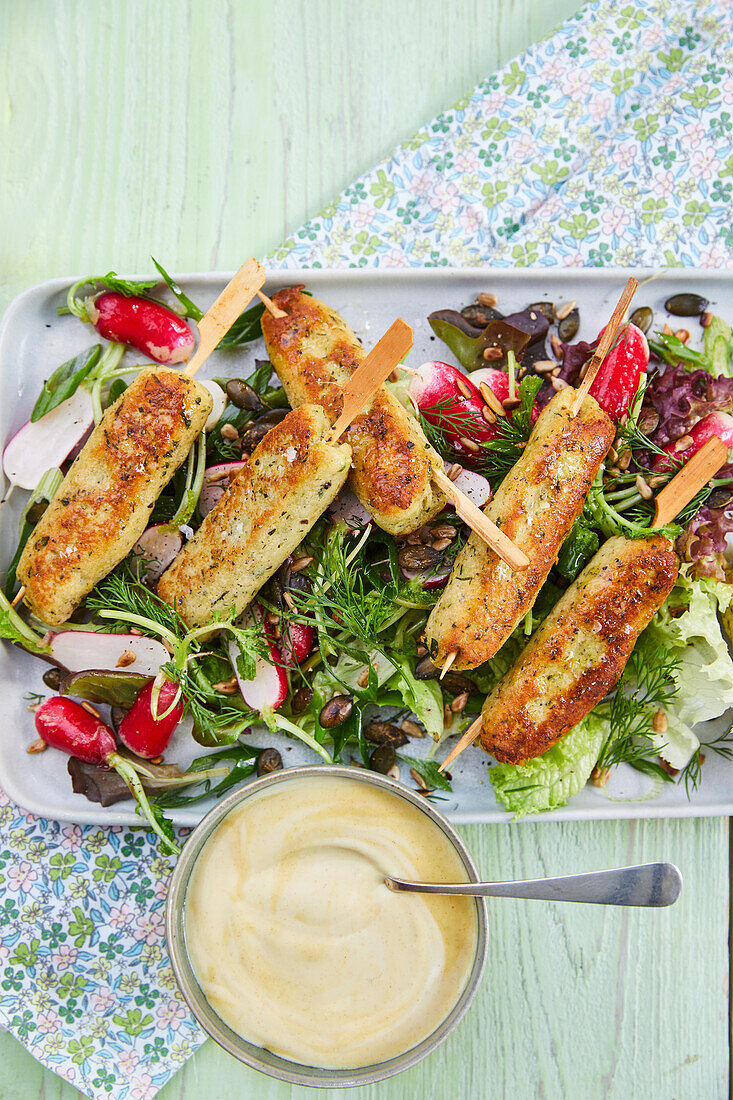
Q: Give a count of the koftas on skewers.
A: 5